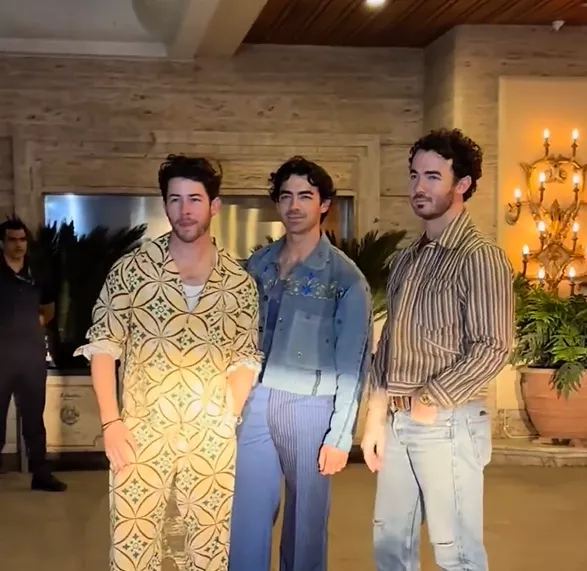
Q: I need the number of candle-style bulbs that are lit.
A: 10